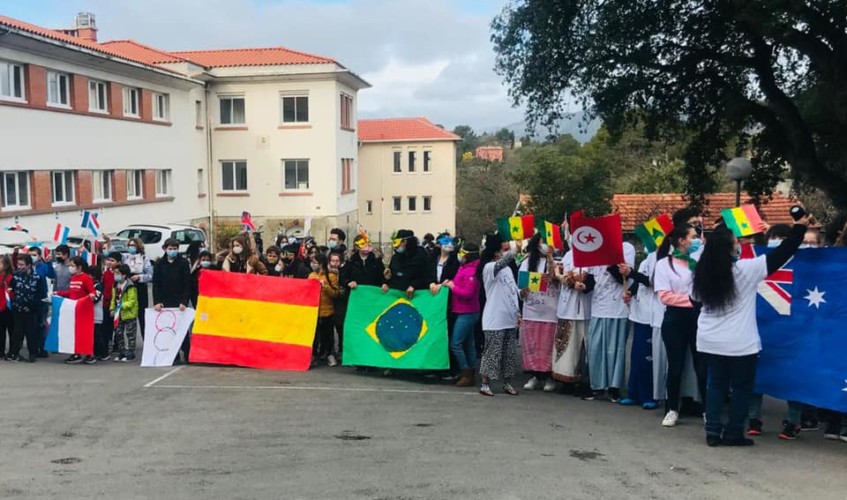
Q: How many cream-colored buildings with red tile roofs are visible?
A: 2